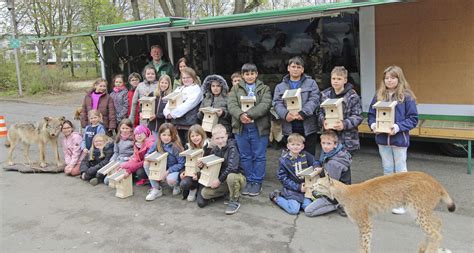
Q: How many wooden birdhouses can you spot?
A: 13